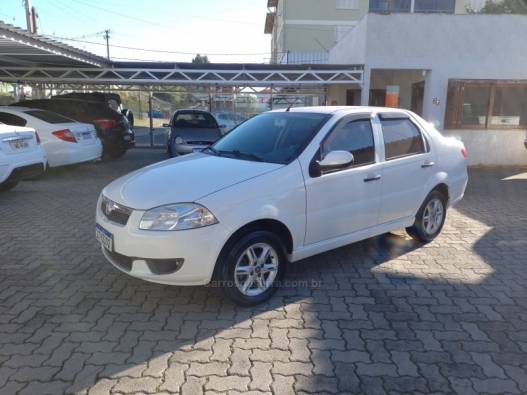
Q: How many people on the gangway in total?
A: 0